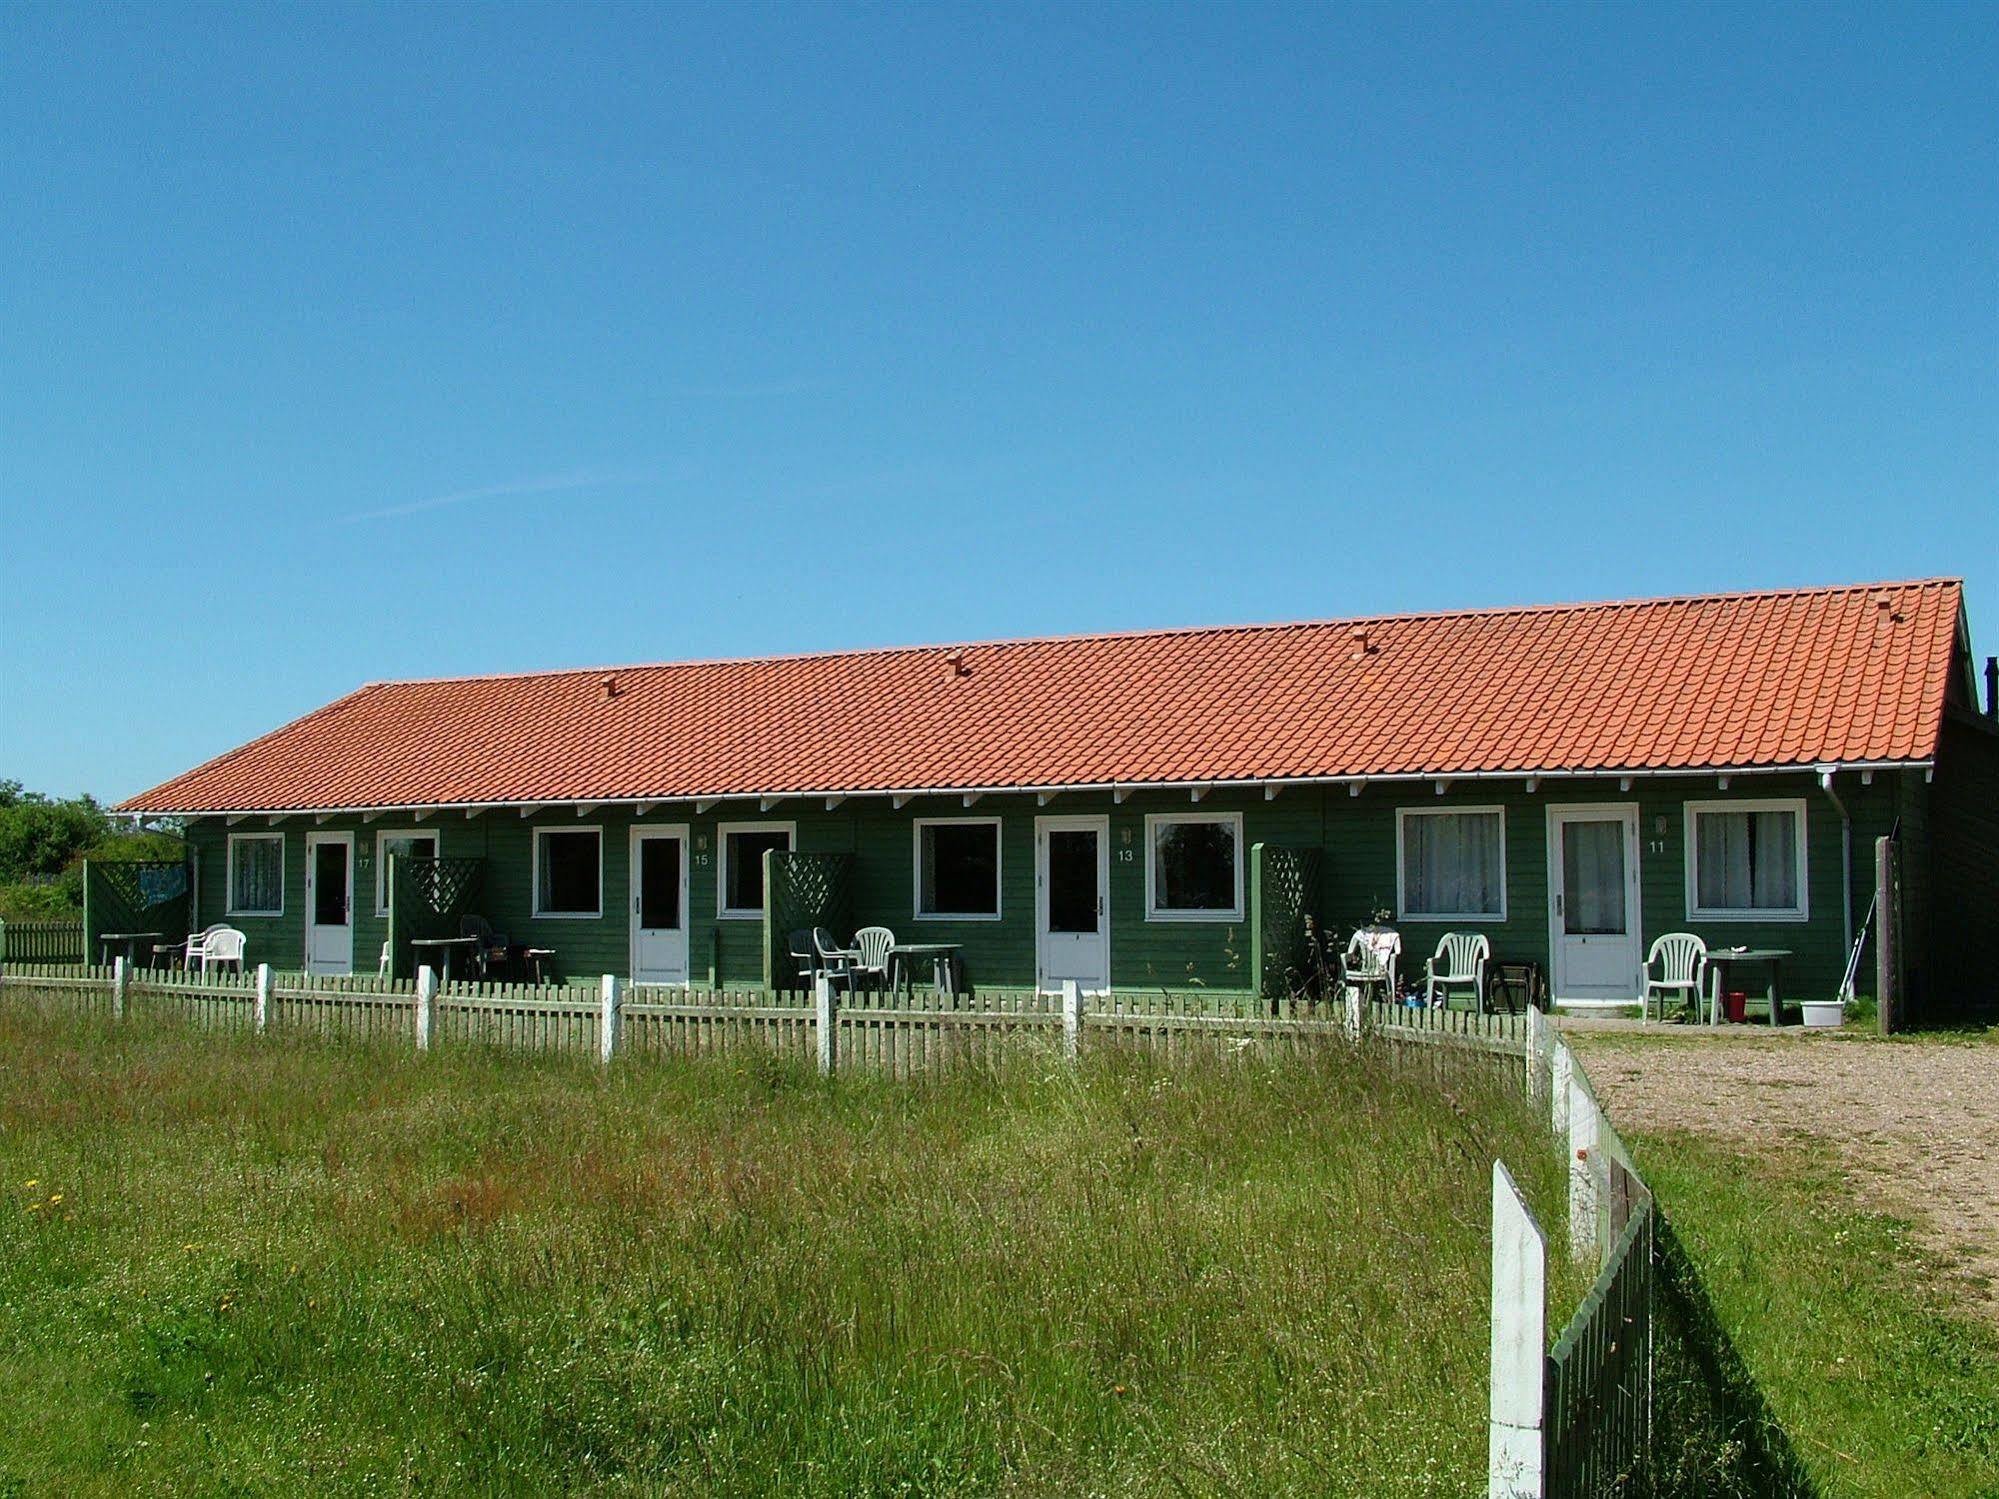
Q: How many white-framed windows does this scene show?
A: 8